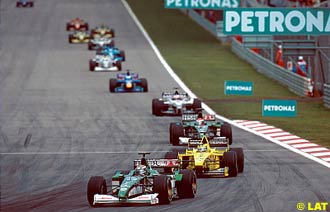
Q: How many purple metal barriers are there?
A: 0